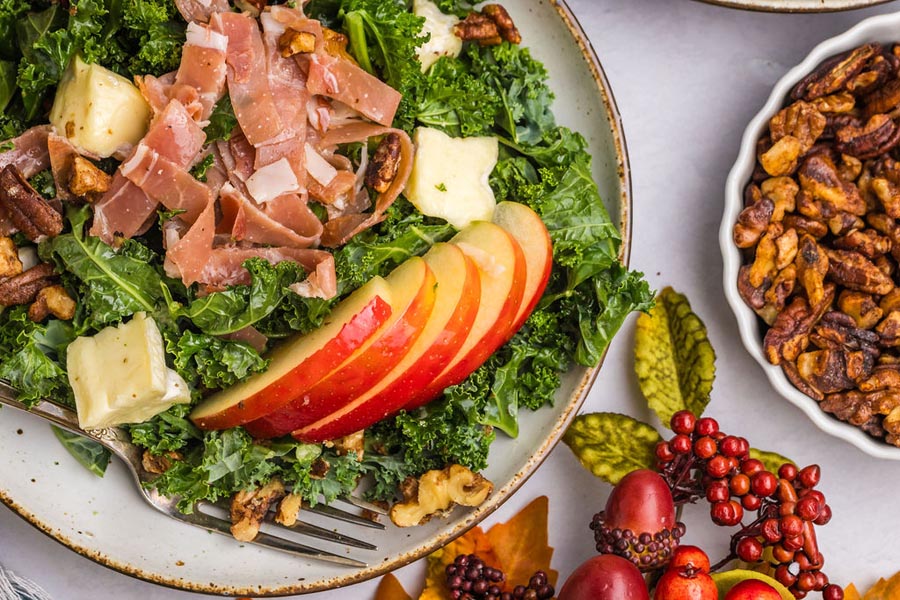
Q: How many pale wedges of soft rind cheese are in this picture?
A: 4